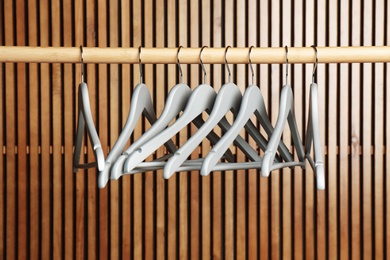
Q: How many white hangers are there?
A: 8